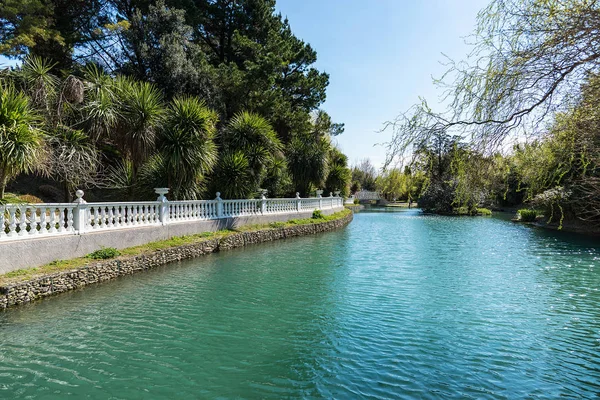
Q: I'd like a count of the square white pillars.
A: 8